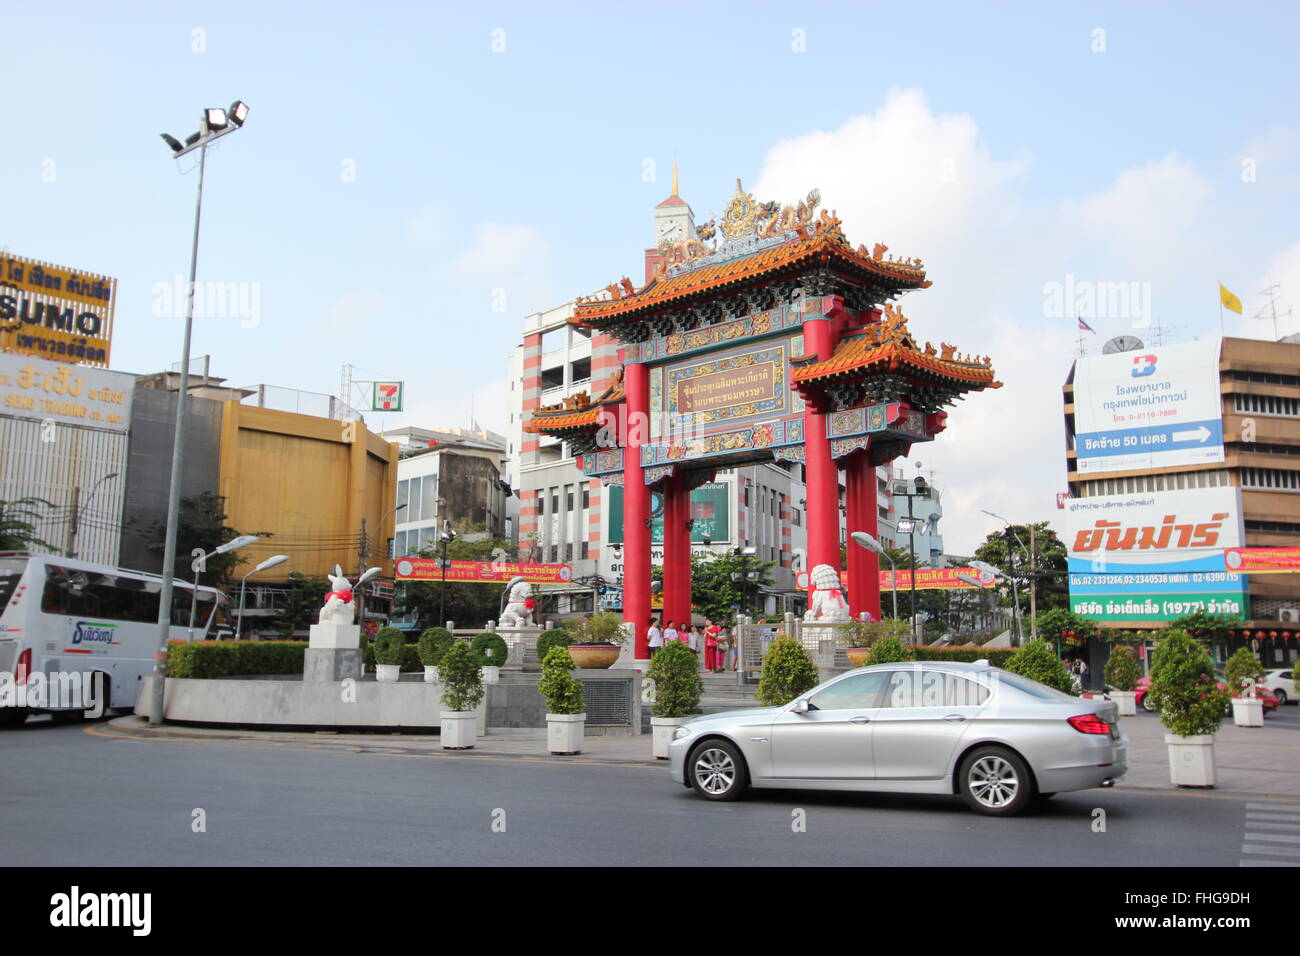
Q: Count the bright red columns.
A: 4